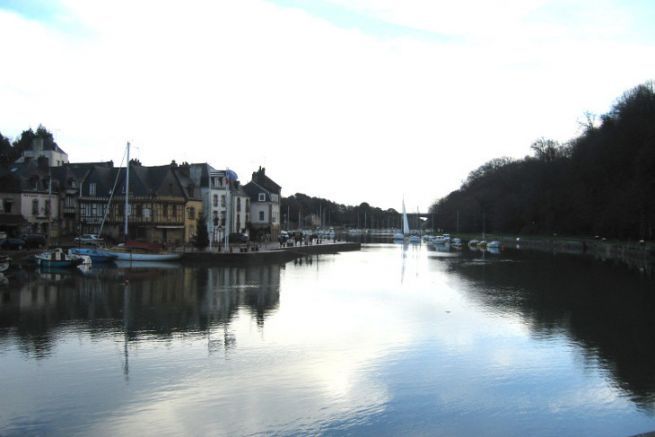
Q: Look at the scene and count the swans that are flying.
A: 0